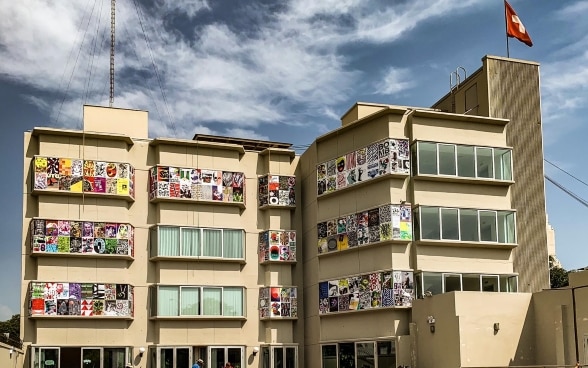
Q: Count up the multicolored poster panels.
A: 10